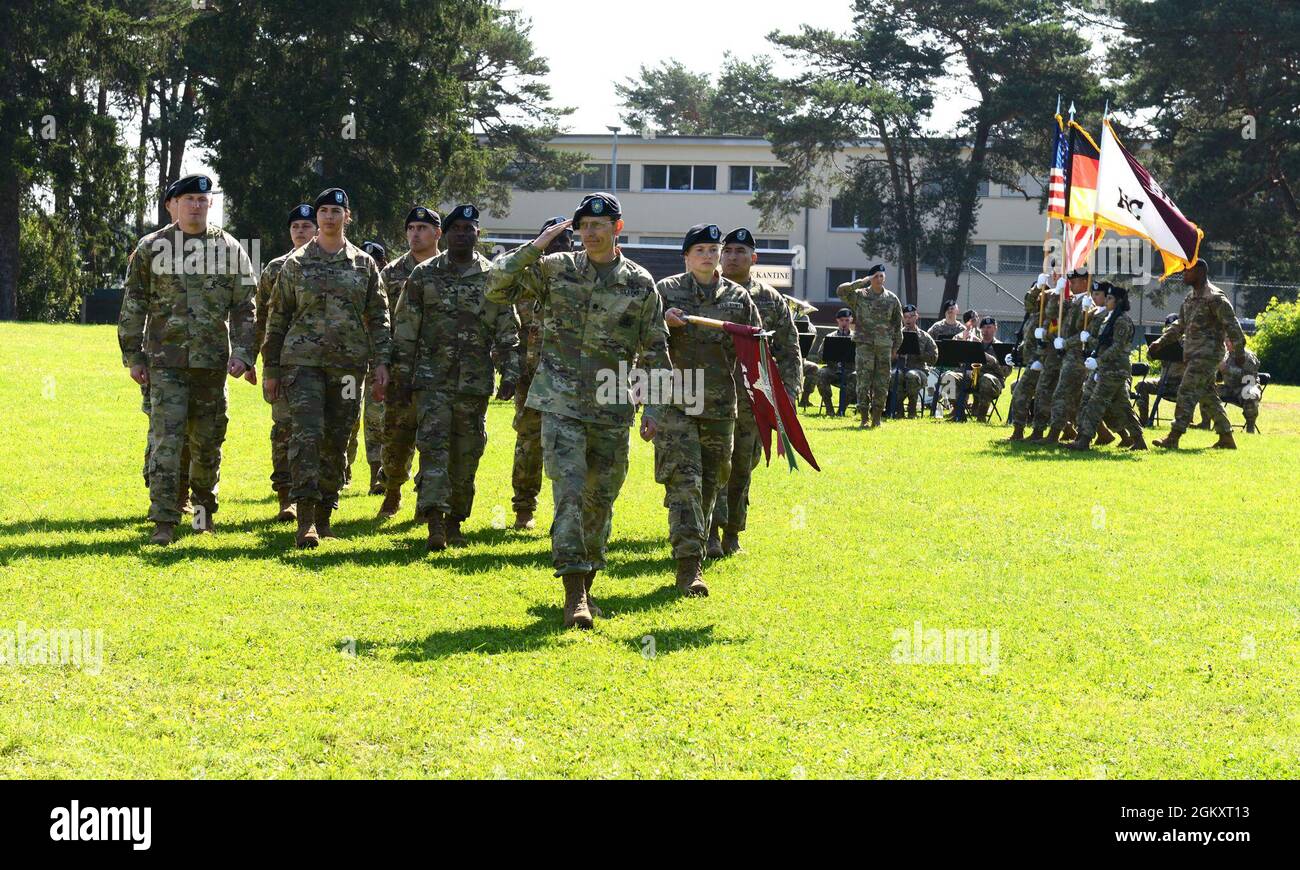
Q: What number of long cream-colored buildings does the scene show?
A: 1